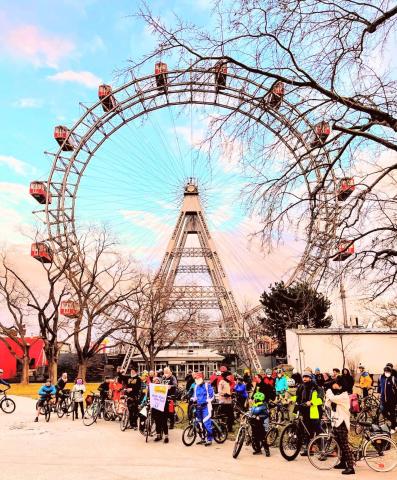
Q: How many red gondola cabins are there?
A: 11